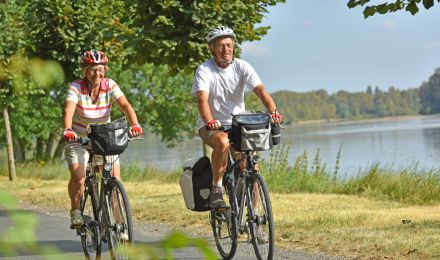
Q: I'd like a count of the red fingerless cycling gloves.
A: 4